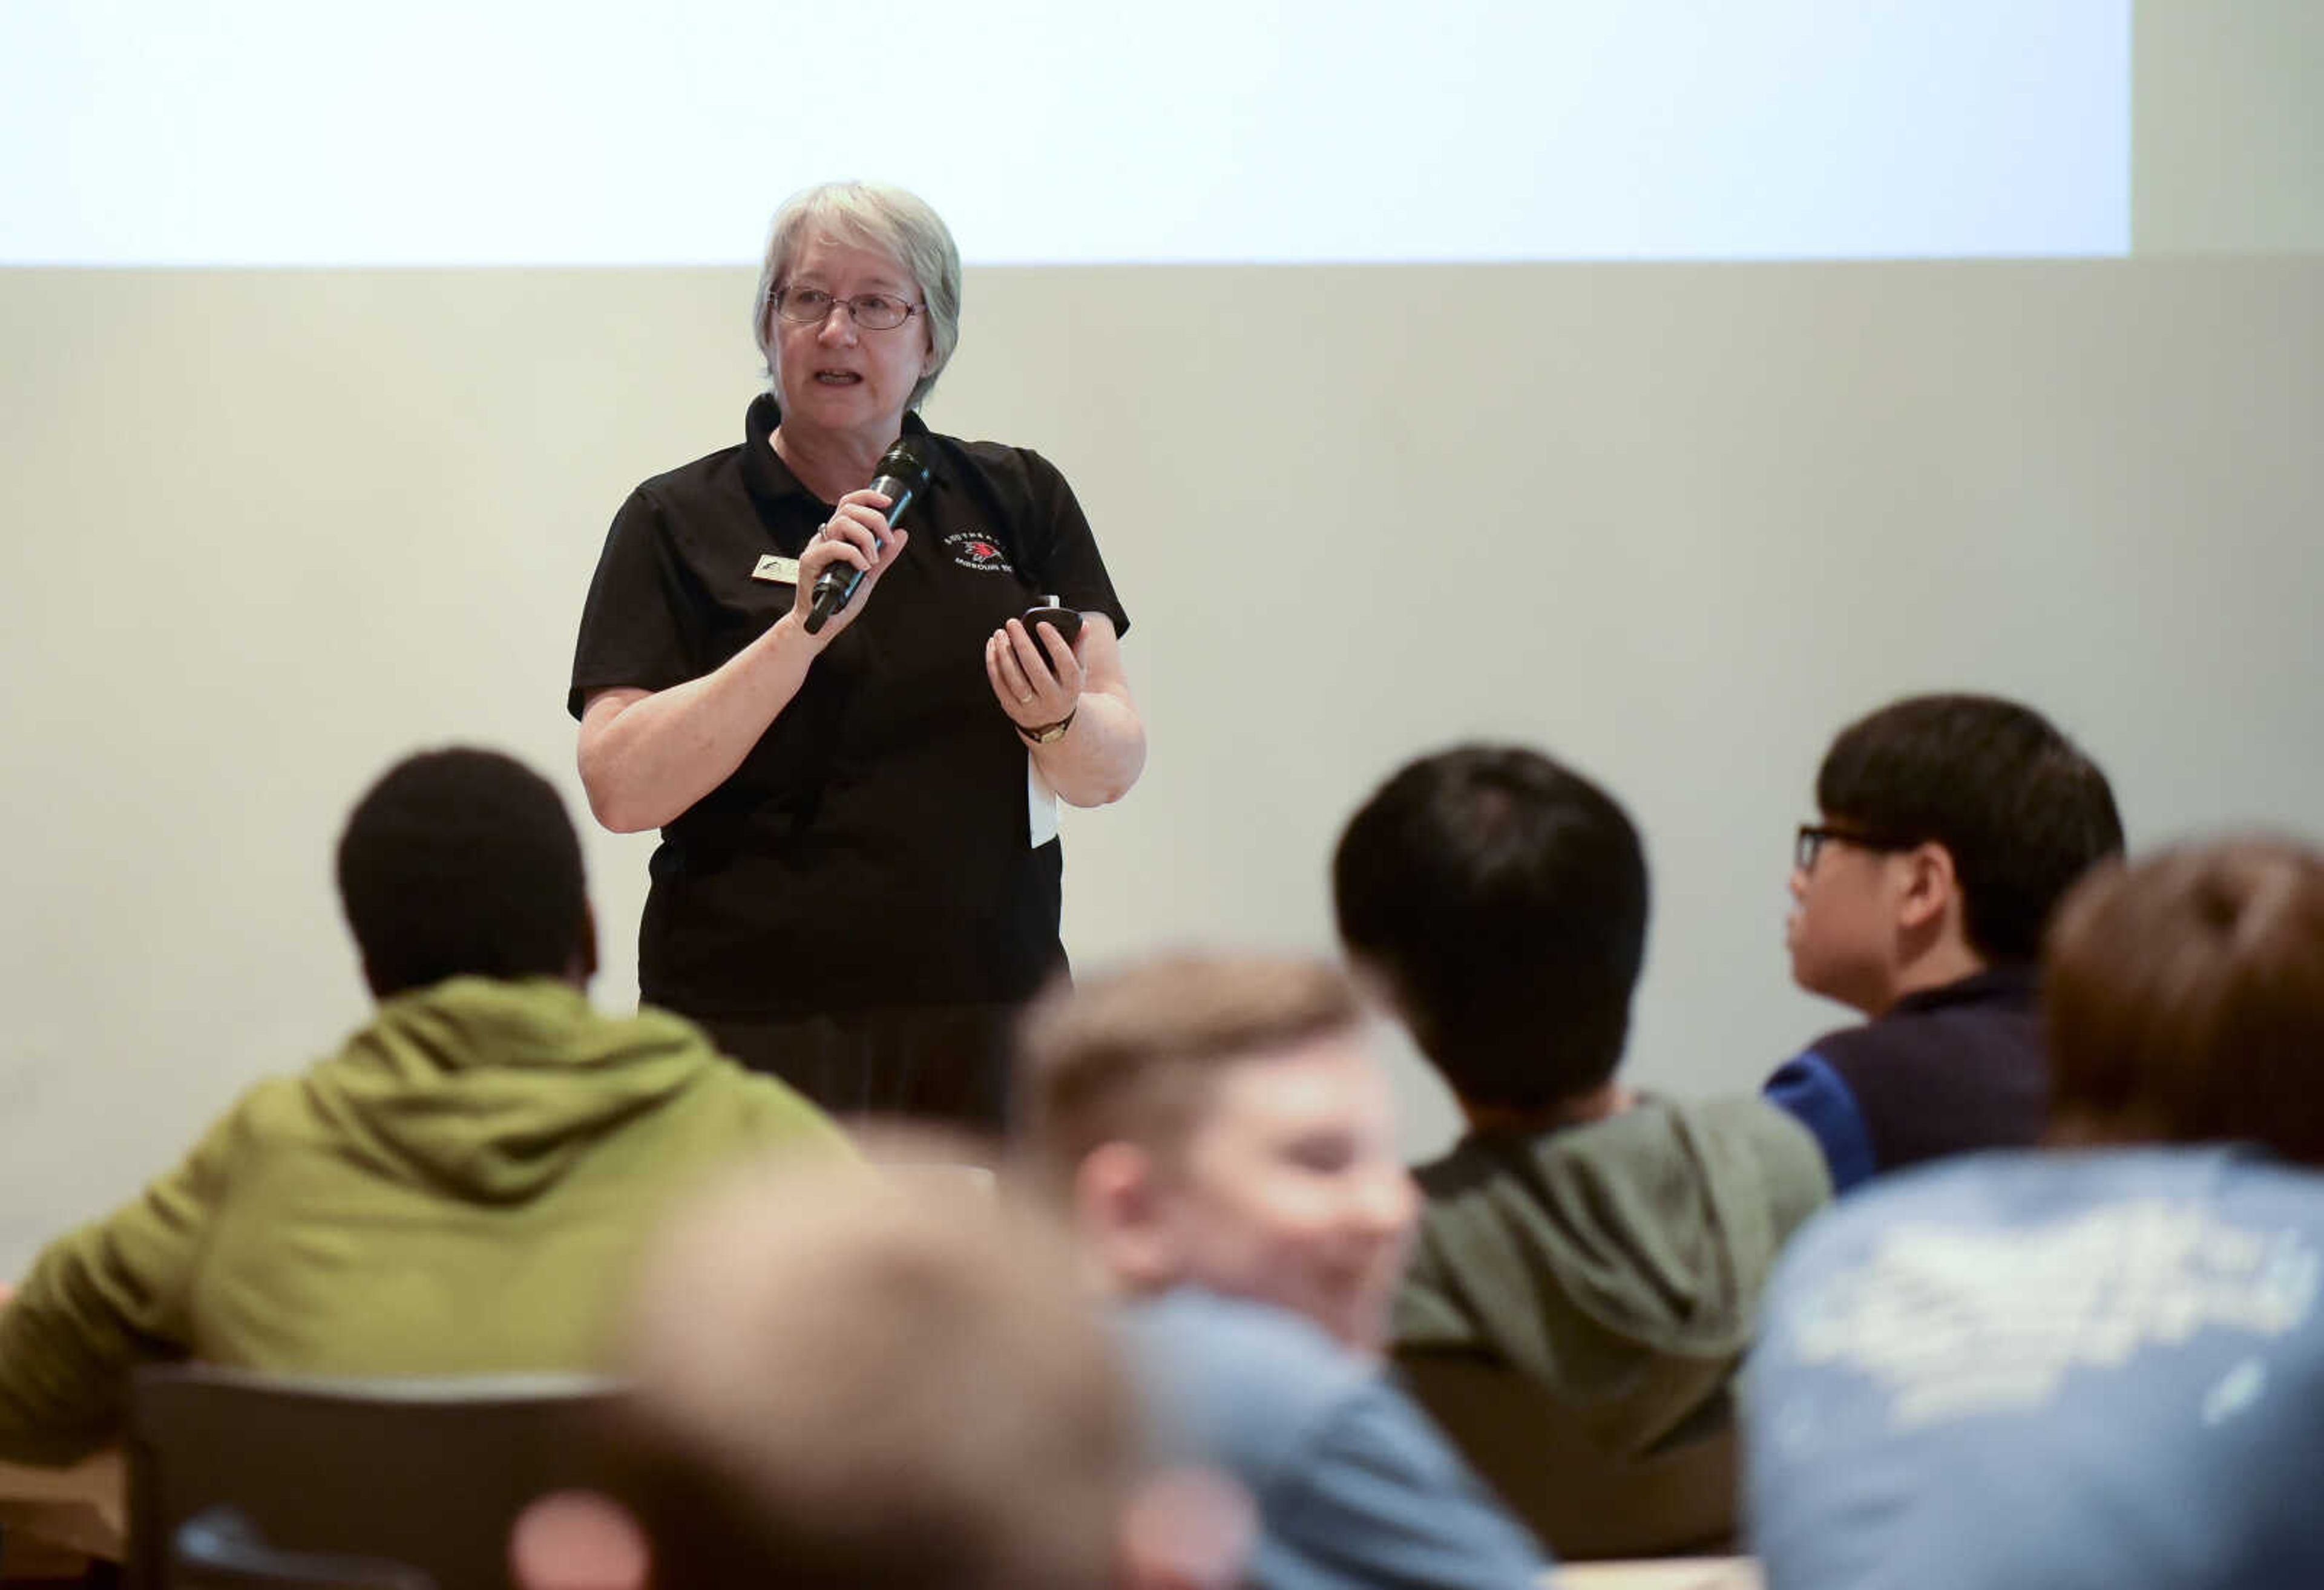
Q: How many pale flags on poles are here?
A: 0